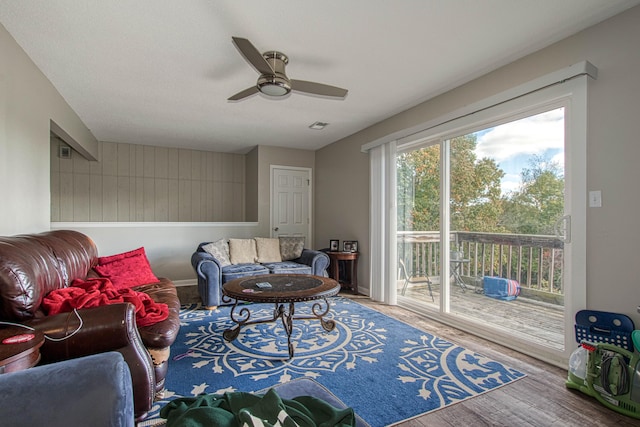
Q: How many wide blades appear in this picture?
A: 3